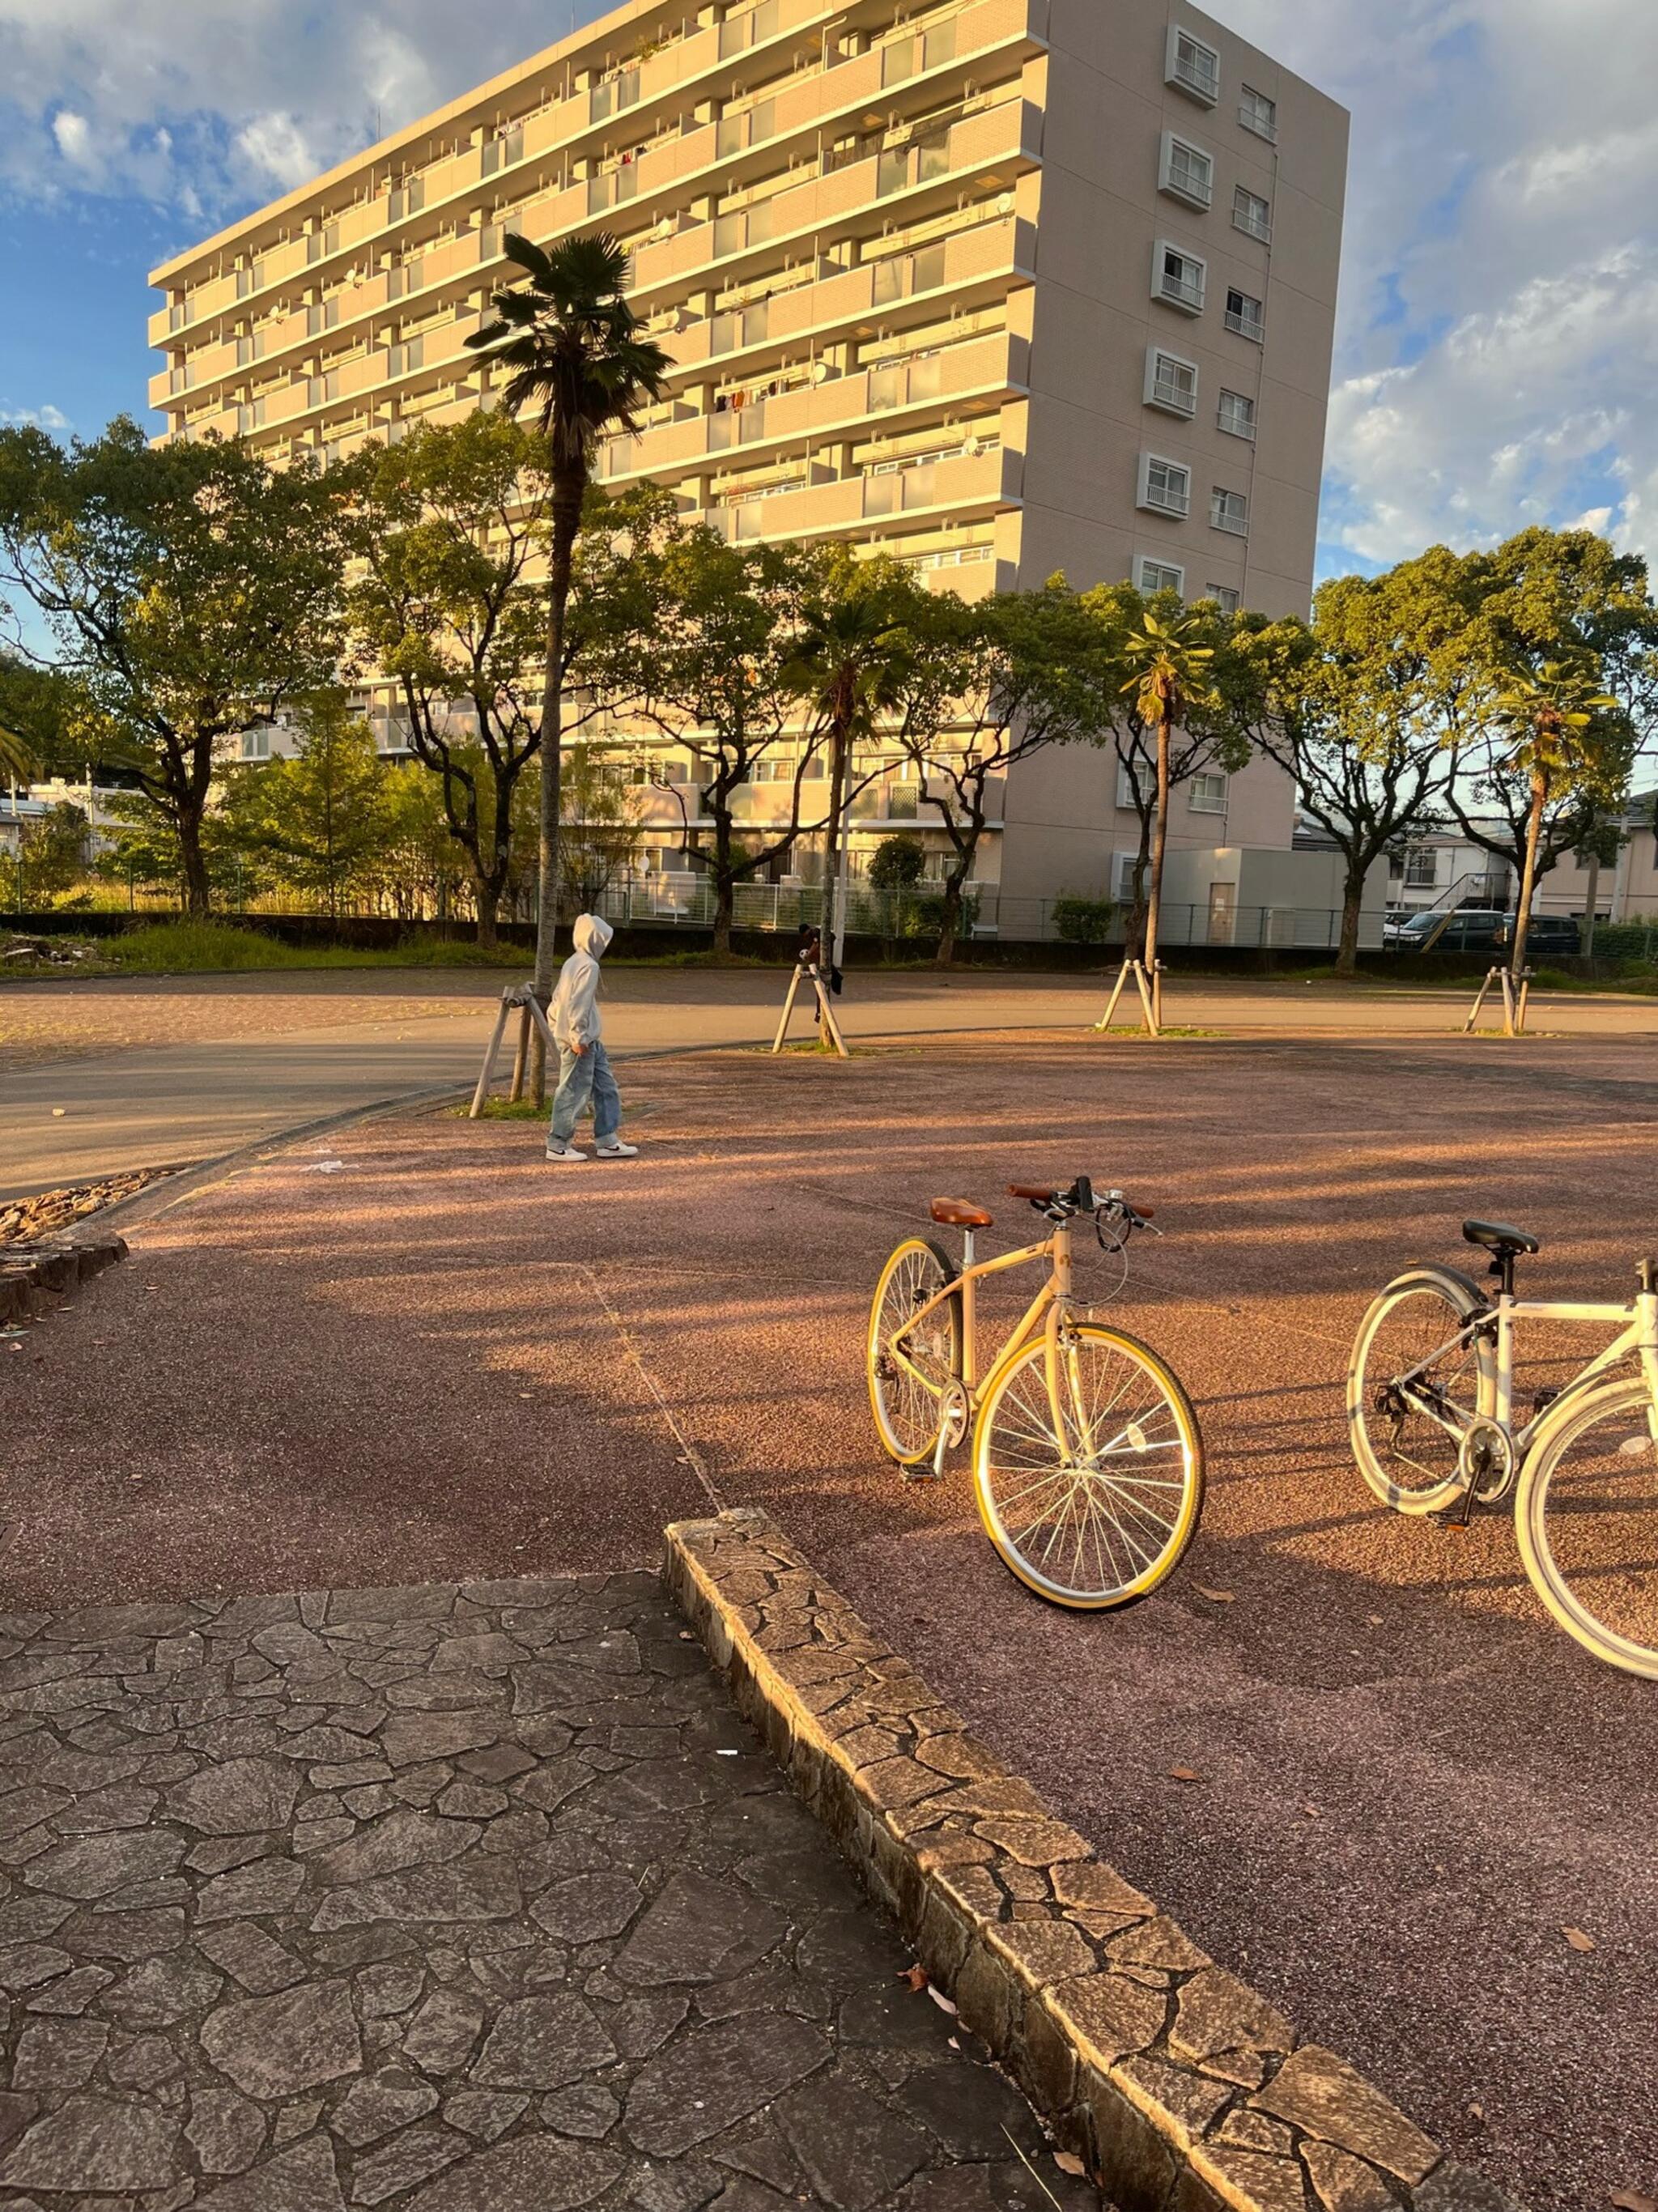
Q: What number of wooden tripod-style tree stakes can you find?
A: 4